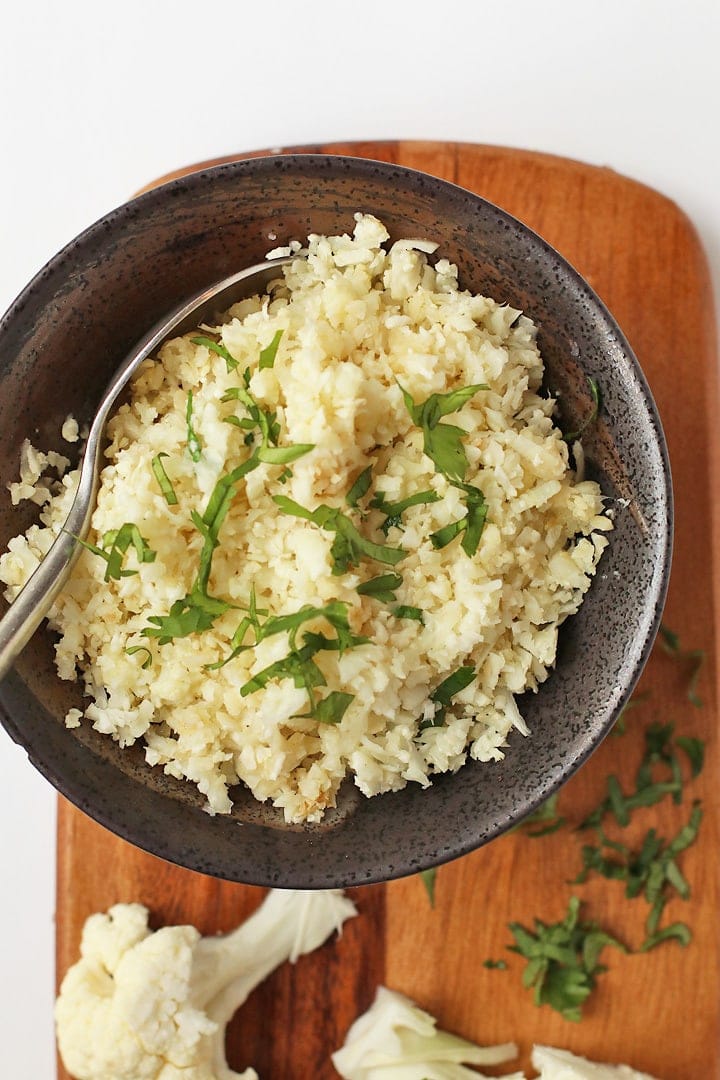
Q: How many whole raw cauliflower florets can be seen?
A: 1